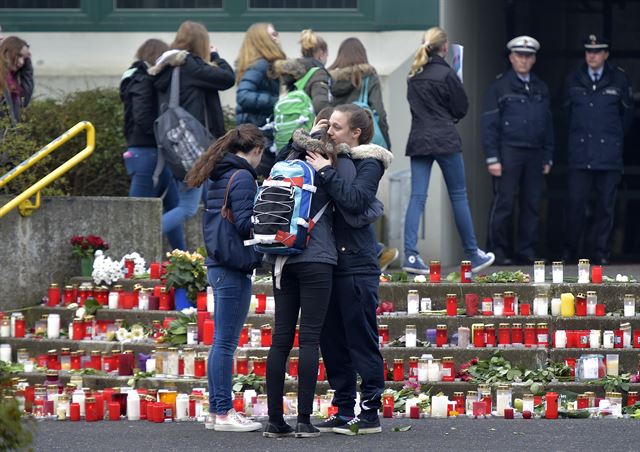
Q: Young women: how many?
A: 10